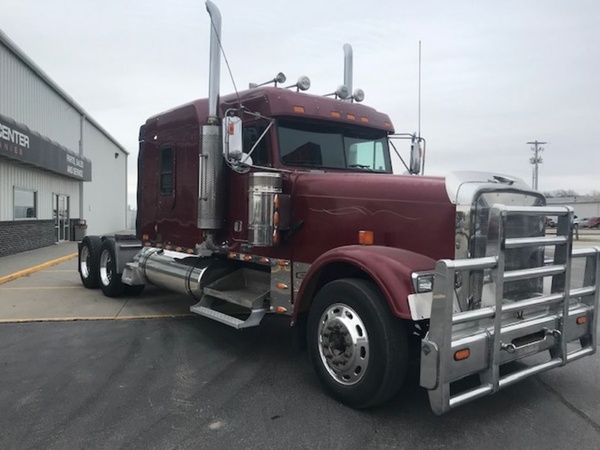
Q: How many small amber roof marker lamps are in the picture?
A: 5